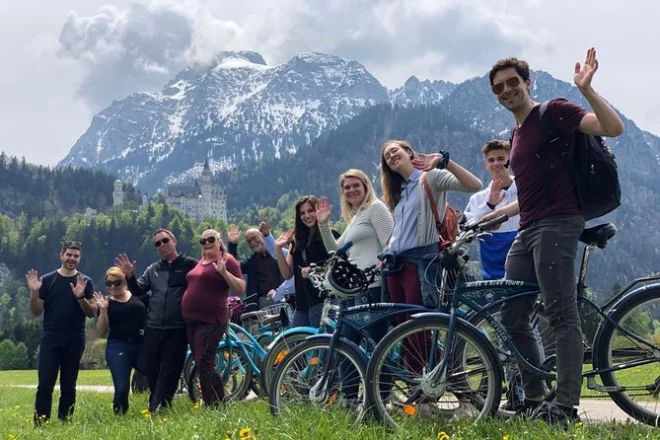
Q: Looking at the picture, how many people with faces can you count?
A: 10